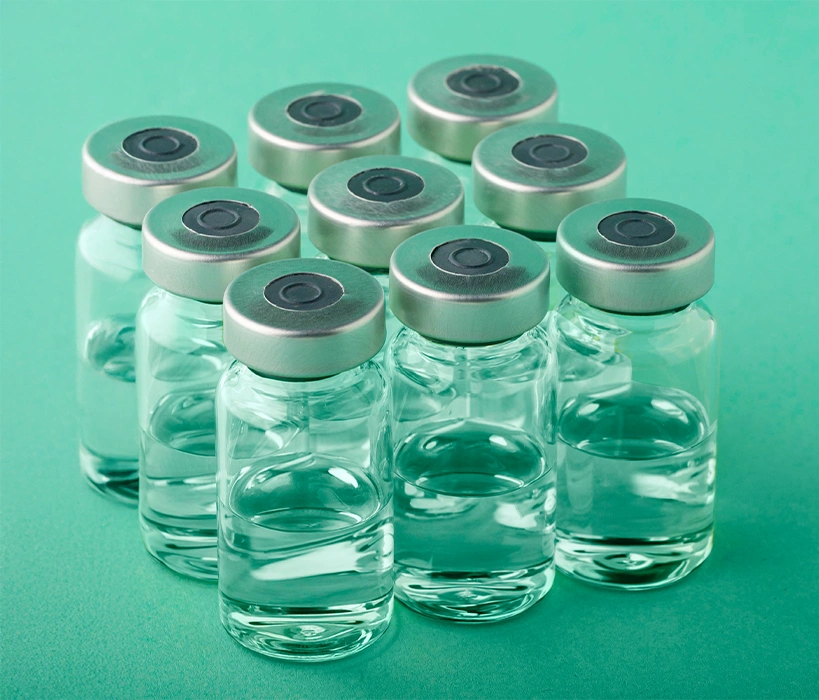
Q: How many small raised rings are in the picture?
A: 9